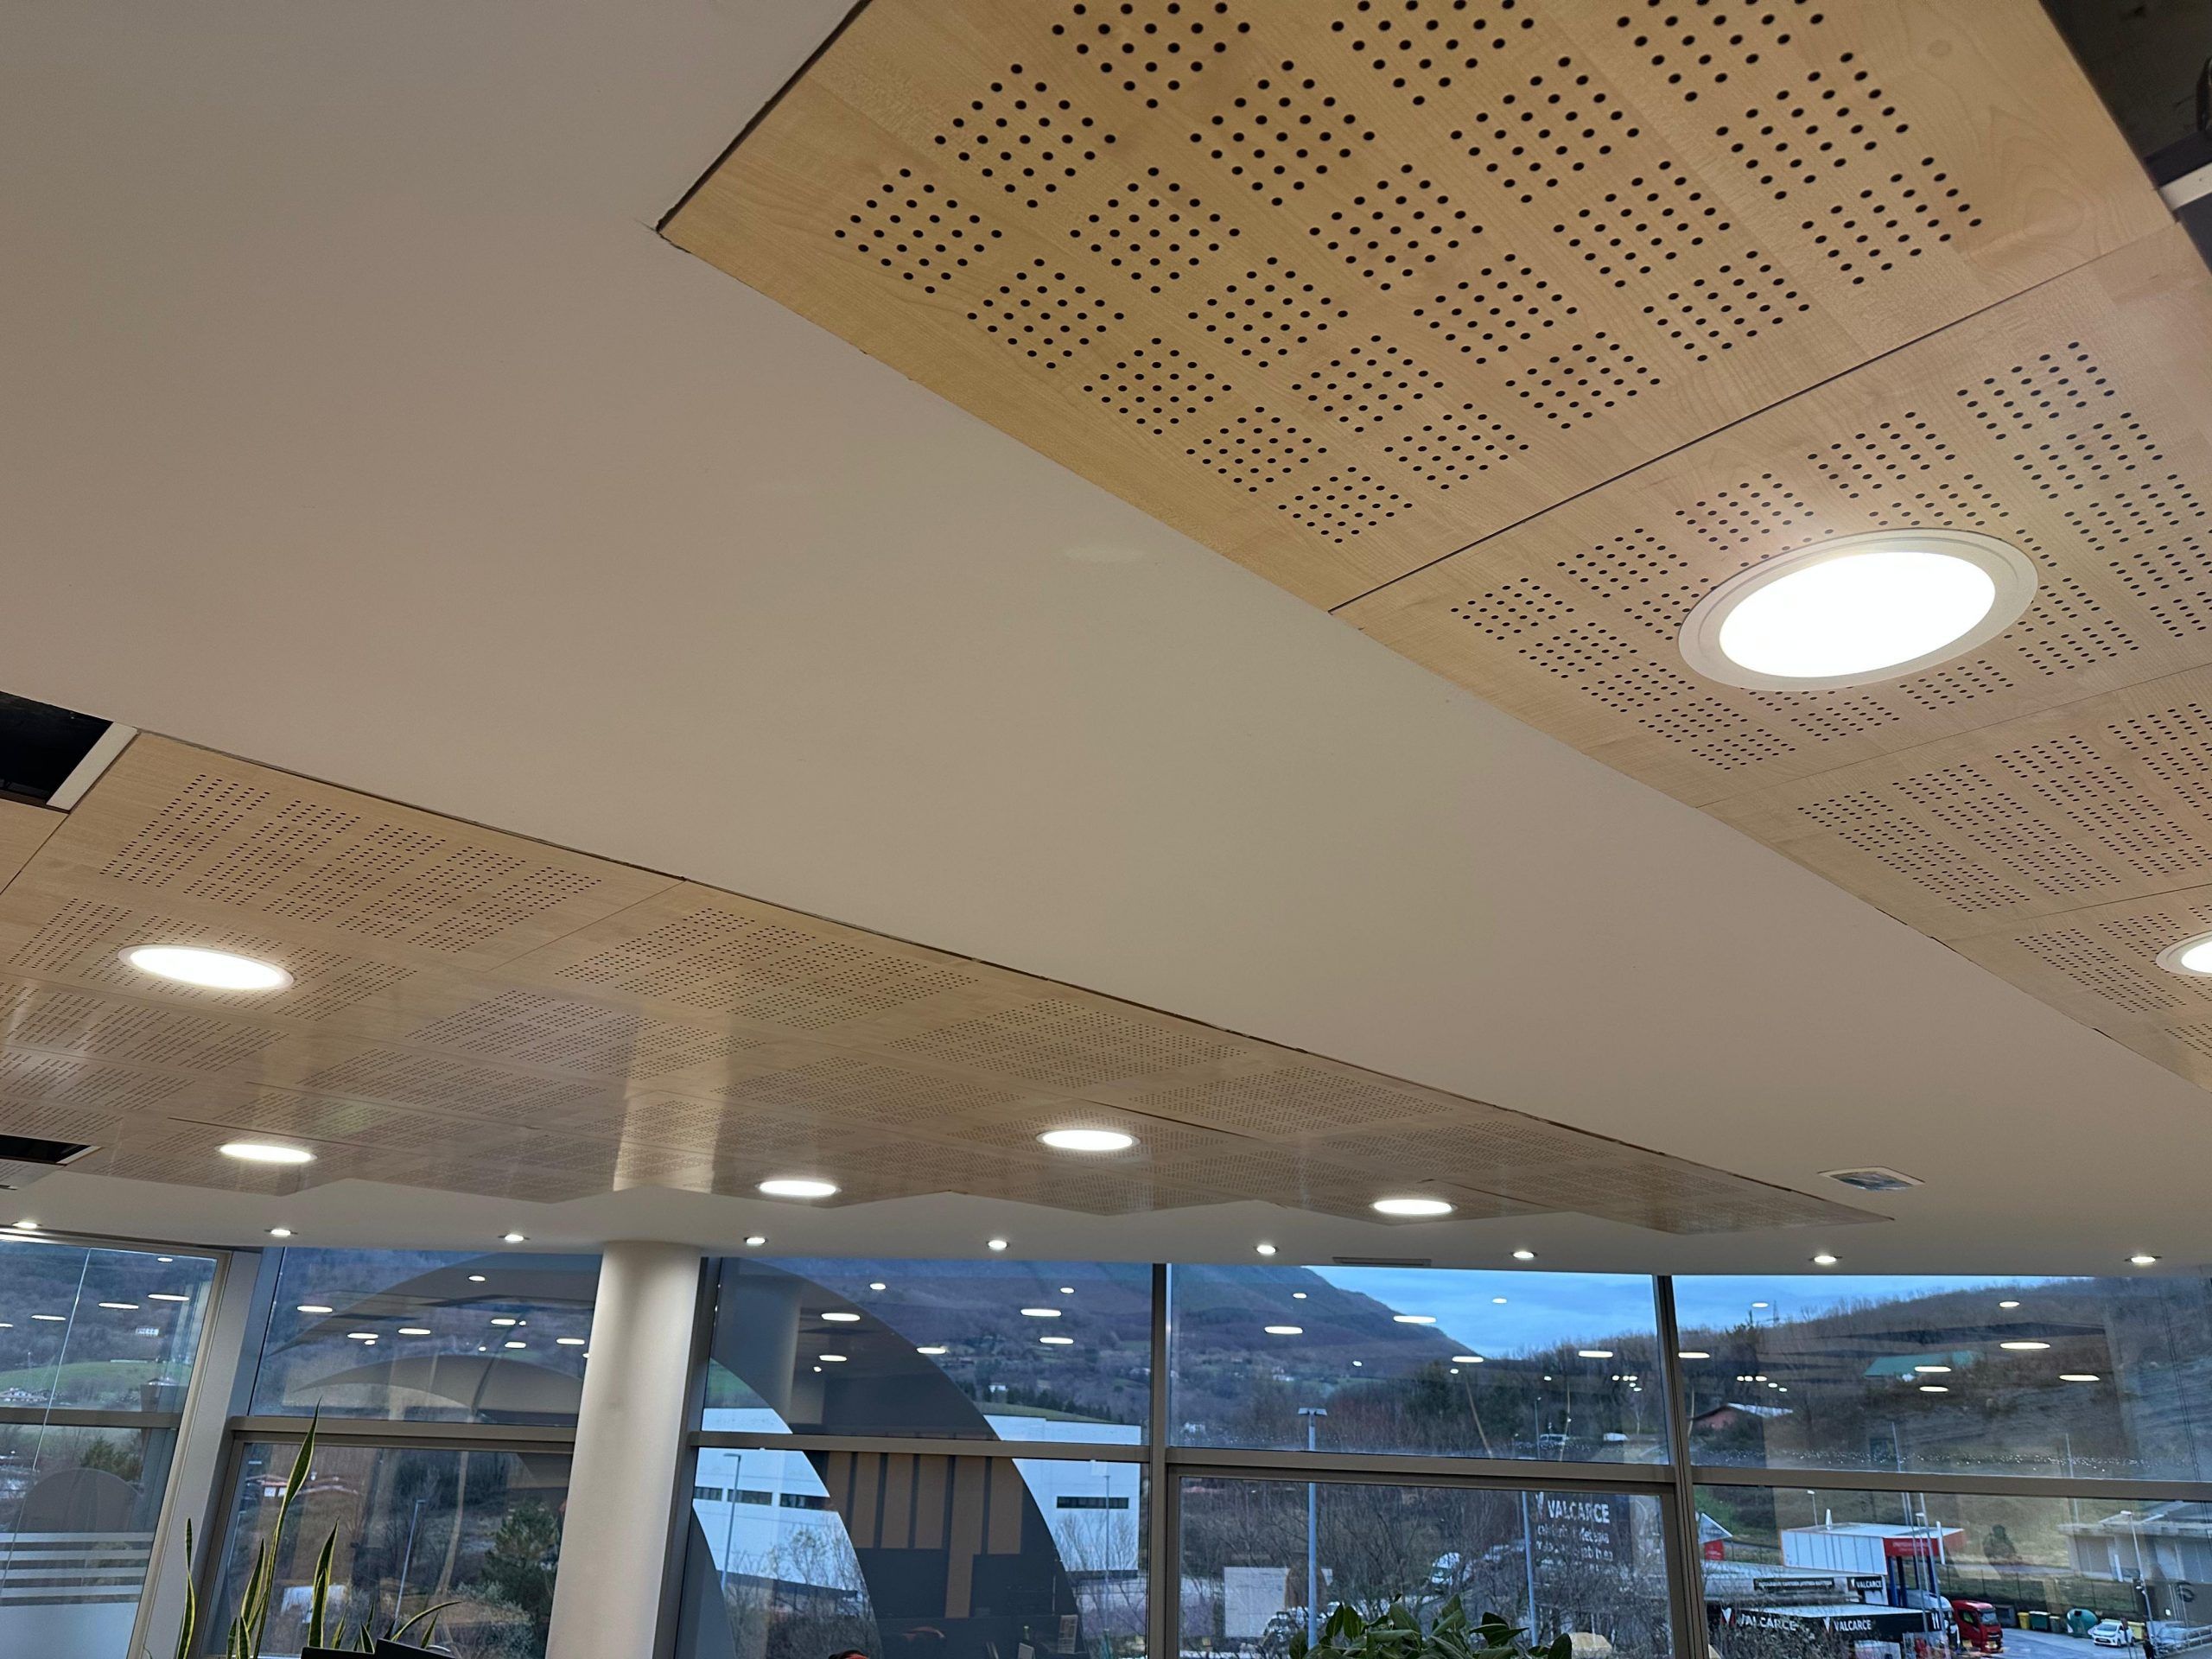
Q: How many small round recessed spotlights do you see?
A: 9